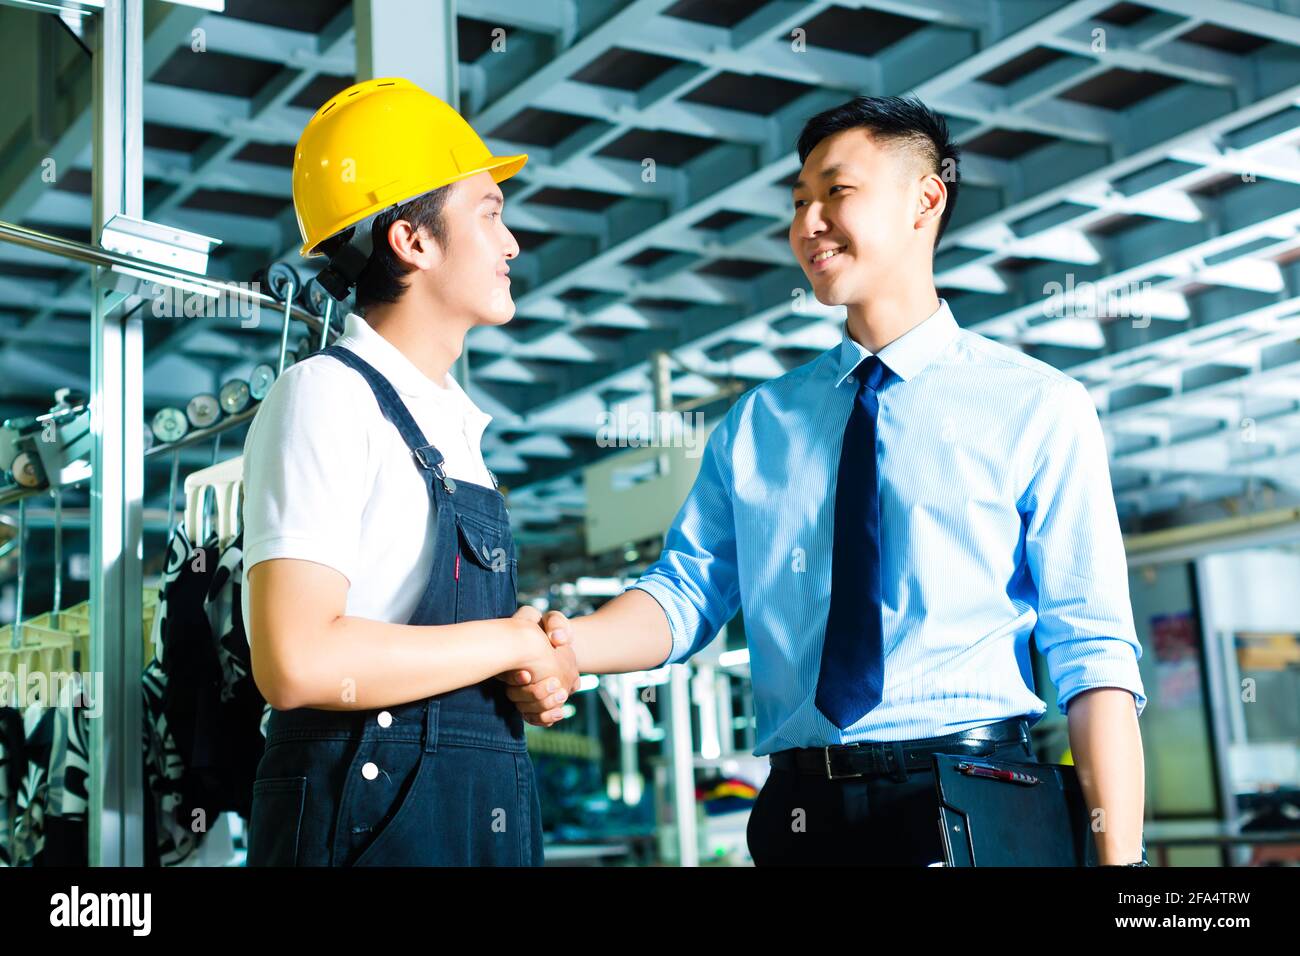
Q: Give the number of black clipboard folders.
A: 1